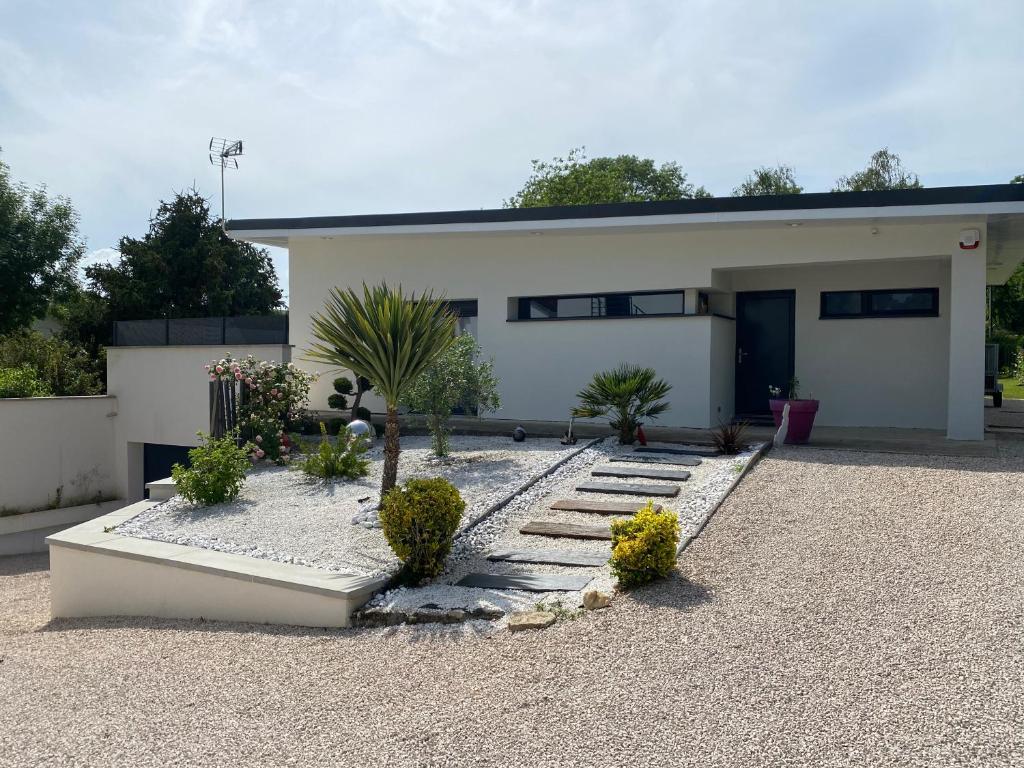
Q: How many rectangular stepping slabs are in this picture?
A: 8